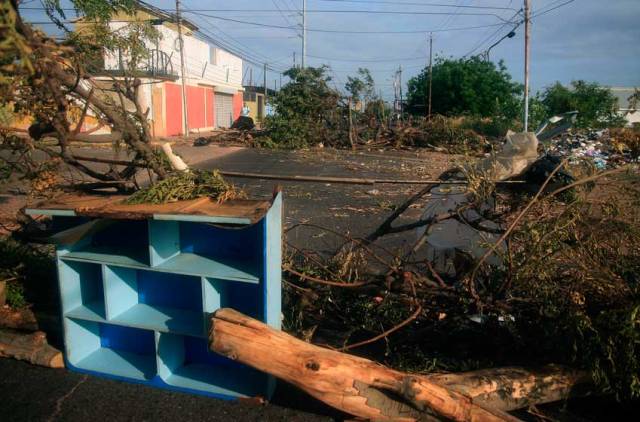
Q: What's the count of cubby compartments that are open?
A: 7